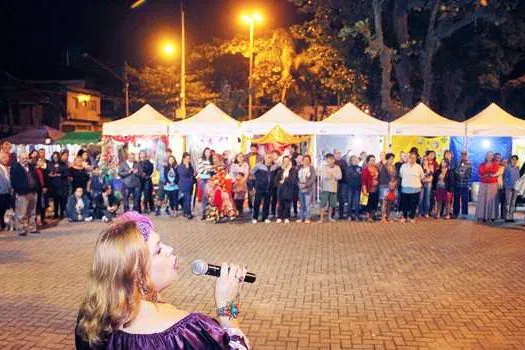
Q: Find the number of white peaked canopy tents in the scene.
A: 6